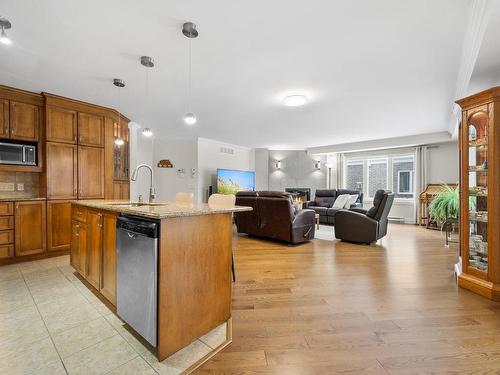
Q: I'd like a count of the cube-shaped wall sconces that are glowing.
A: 2